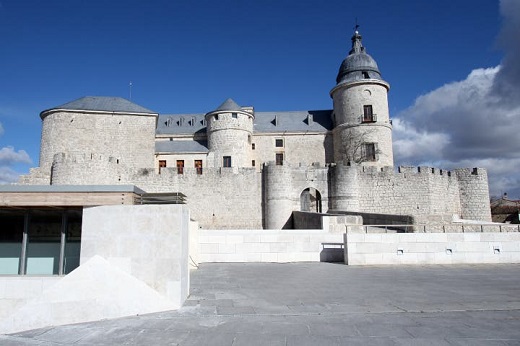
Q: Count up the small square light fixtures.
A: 3